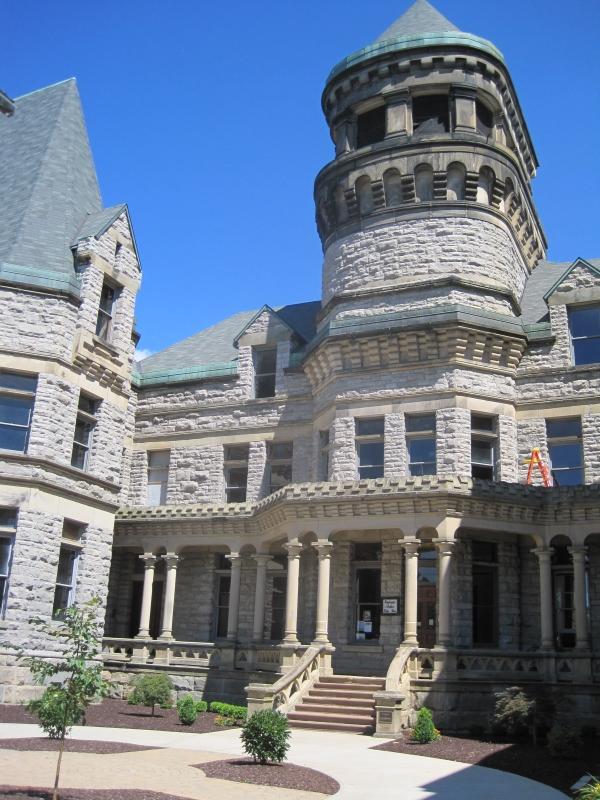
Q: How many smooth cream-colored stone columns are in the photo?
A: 10